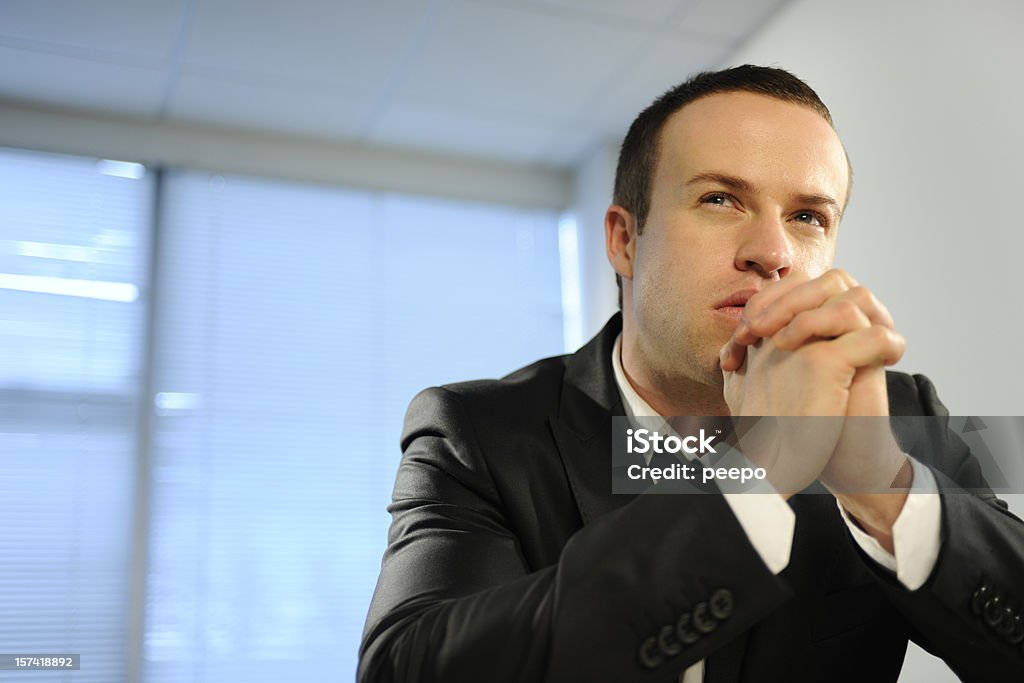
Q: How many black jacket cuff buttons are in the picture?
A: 9